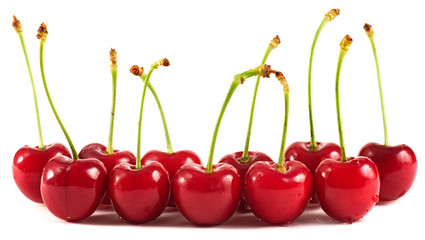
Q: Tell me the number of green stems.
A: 11